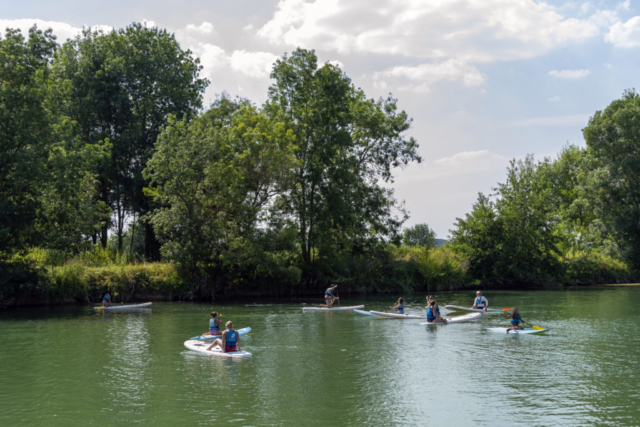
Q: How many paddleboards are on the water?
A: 9